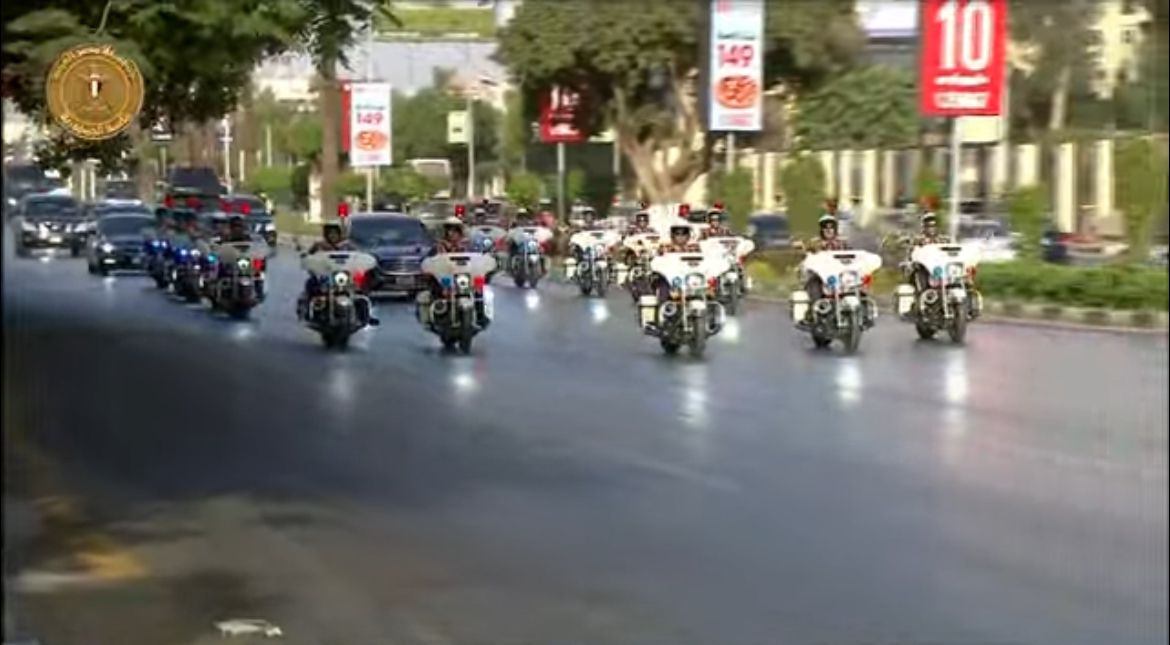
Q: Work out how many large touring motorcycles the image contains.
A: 14